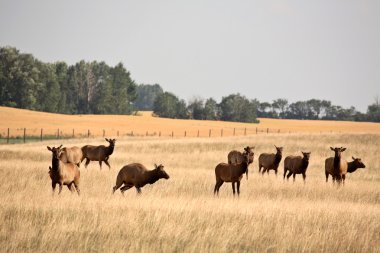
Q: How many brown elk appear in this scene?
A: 10